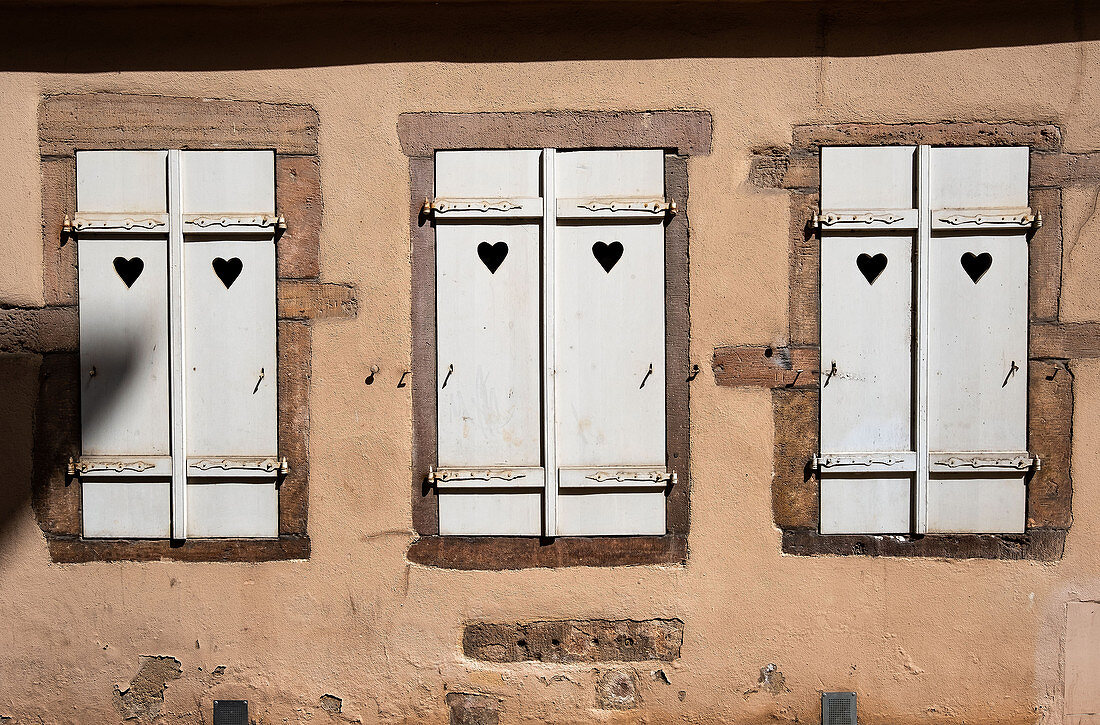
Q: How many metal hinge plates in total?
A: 12